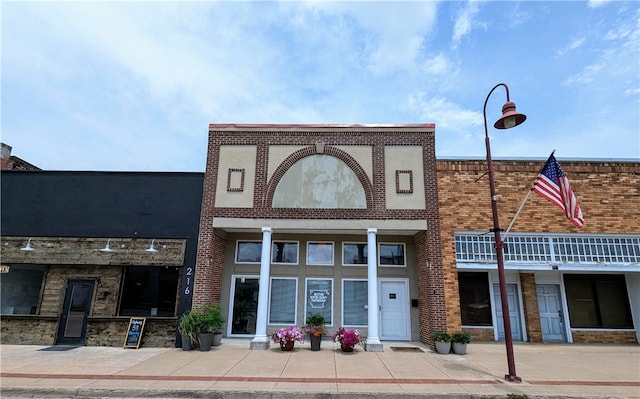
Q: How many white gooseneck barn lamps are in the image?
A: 3